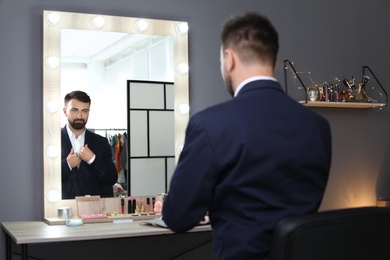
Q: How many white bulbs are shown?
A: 11